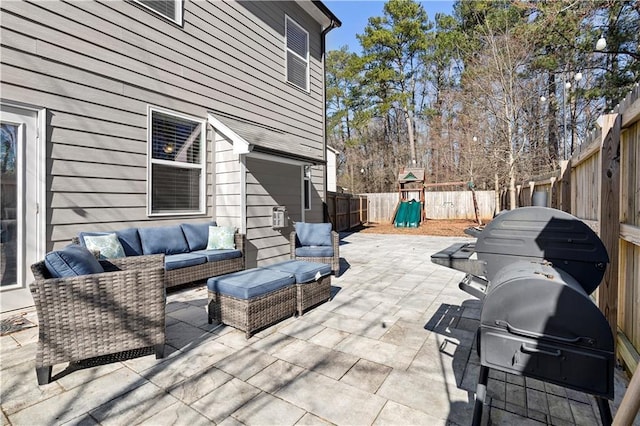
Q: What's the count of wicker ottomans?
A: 2